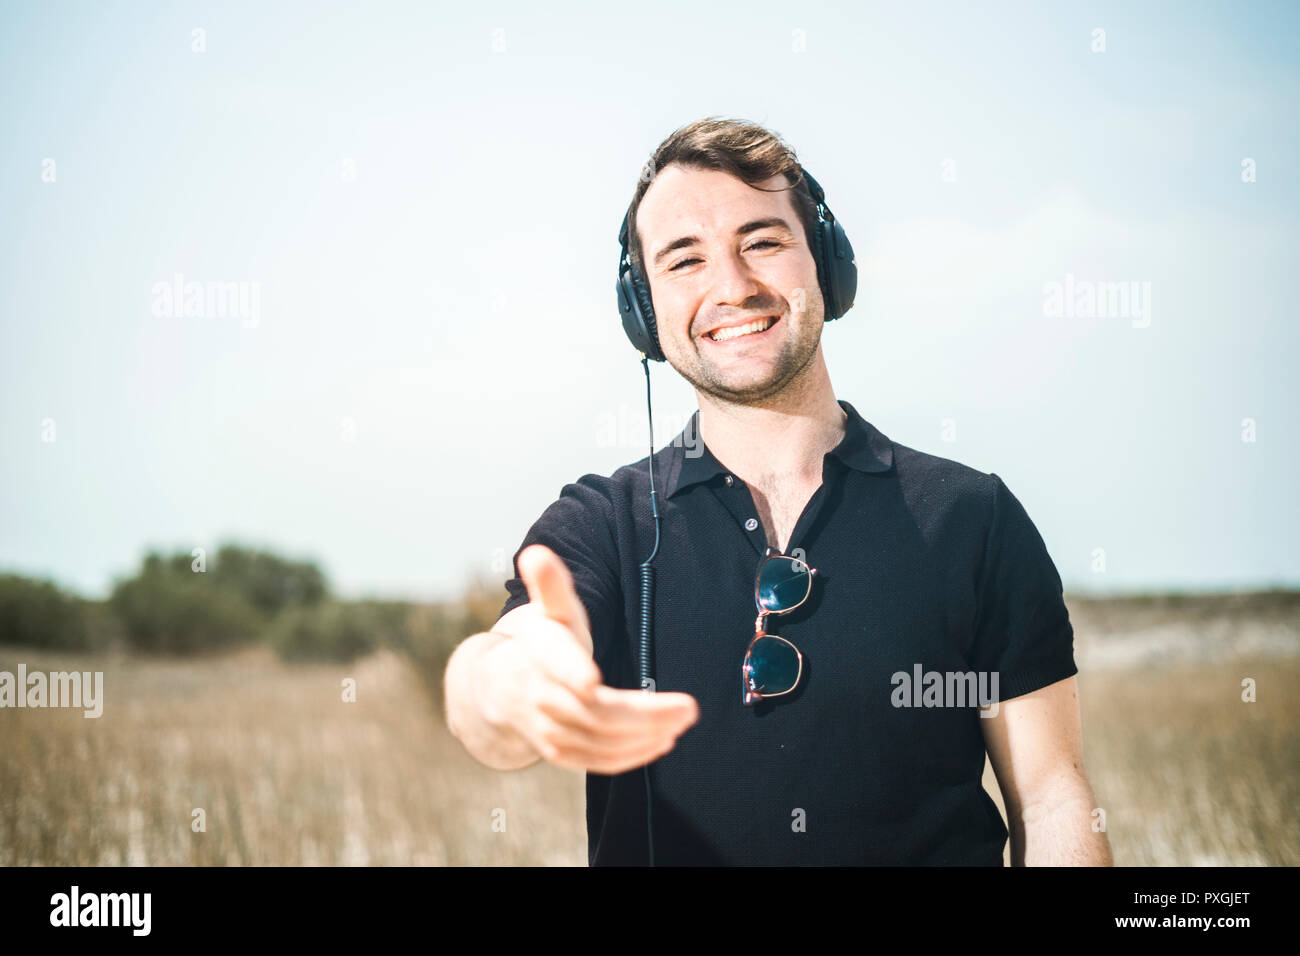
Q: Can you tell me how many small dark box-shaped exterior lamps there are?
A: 0